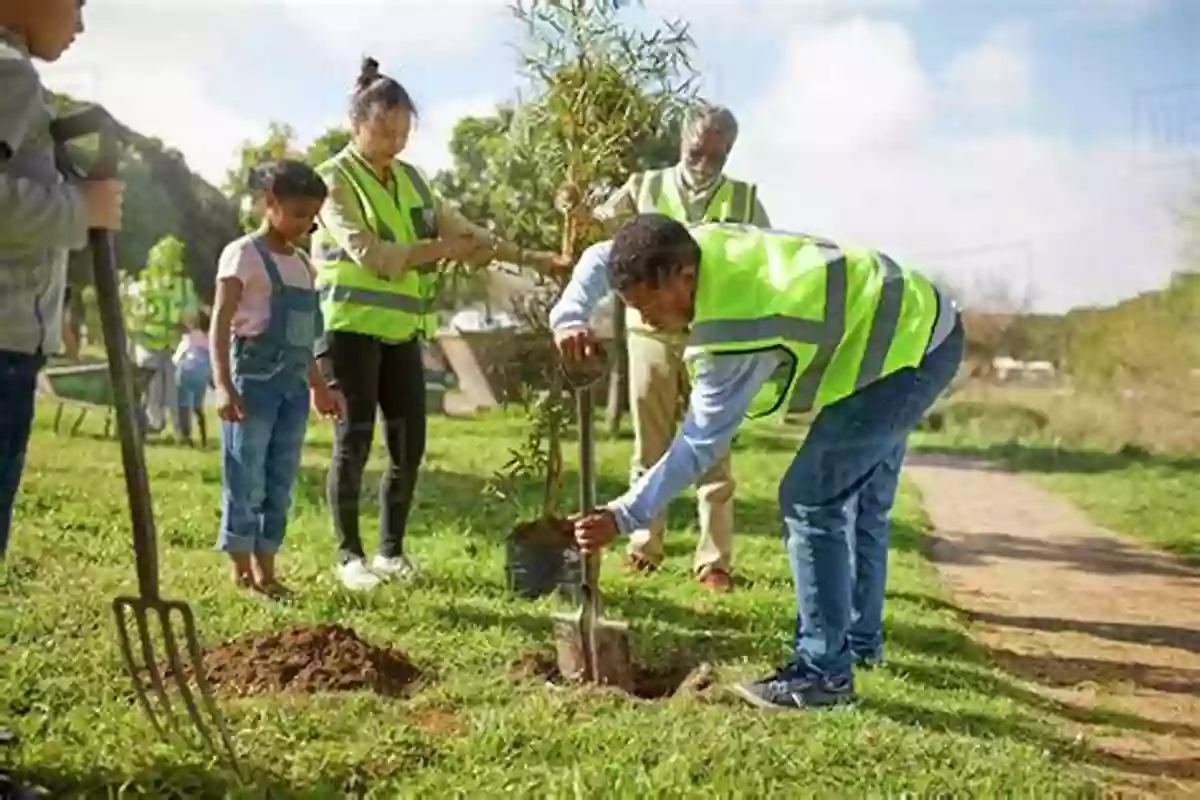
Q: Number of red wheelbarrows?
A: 0